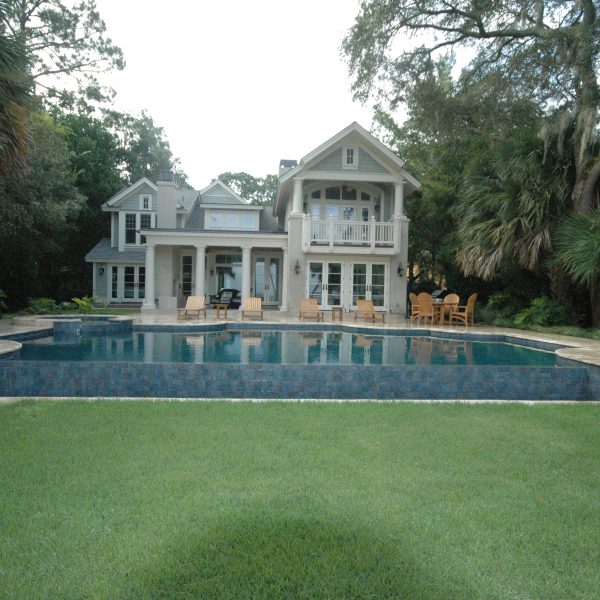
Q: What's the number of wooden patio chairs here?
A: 8